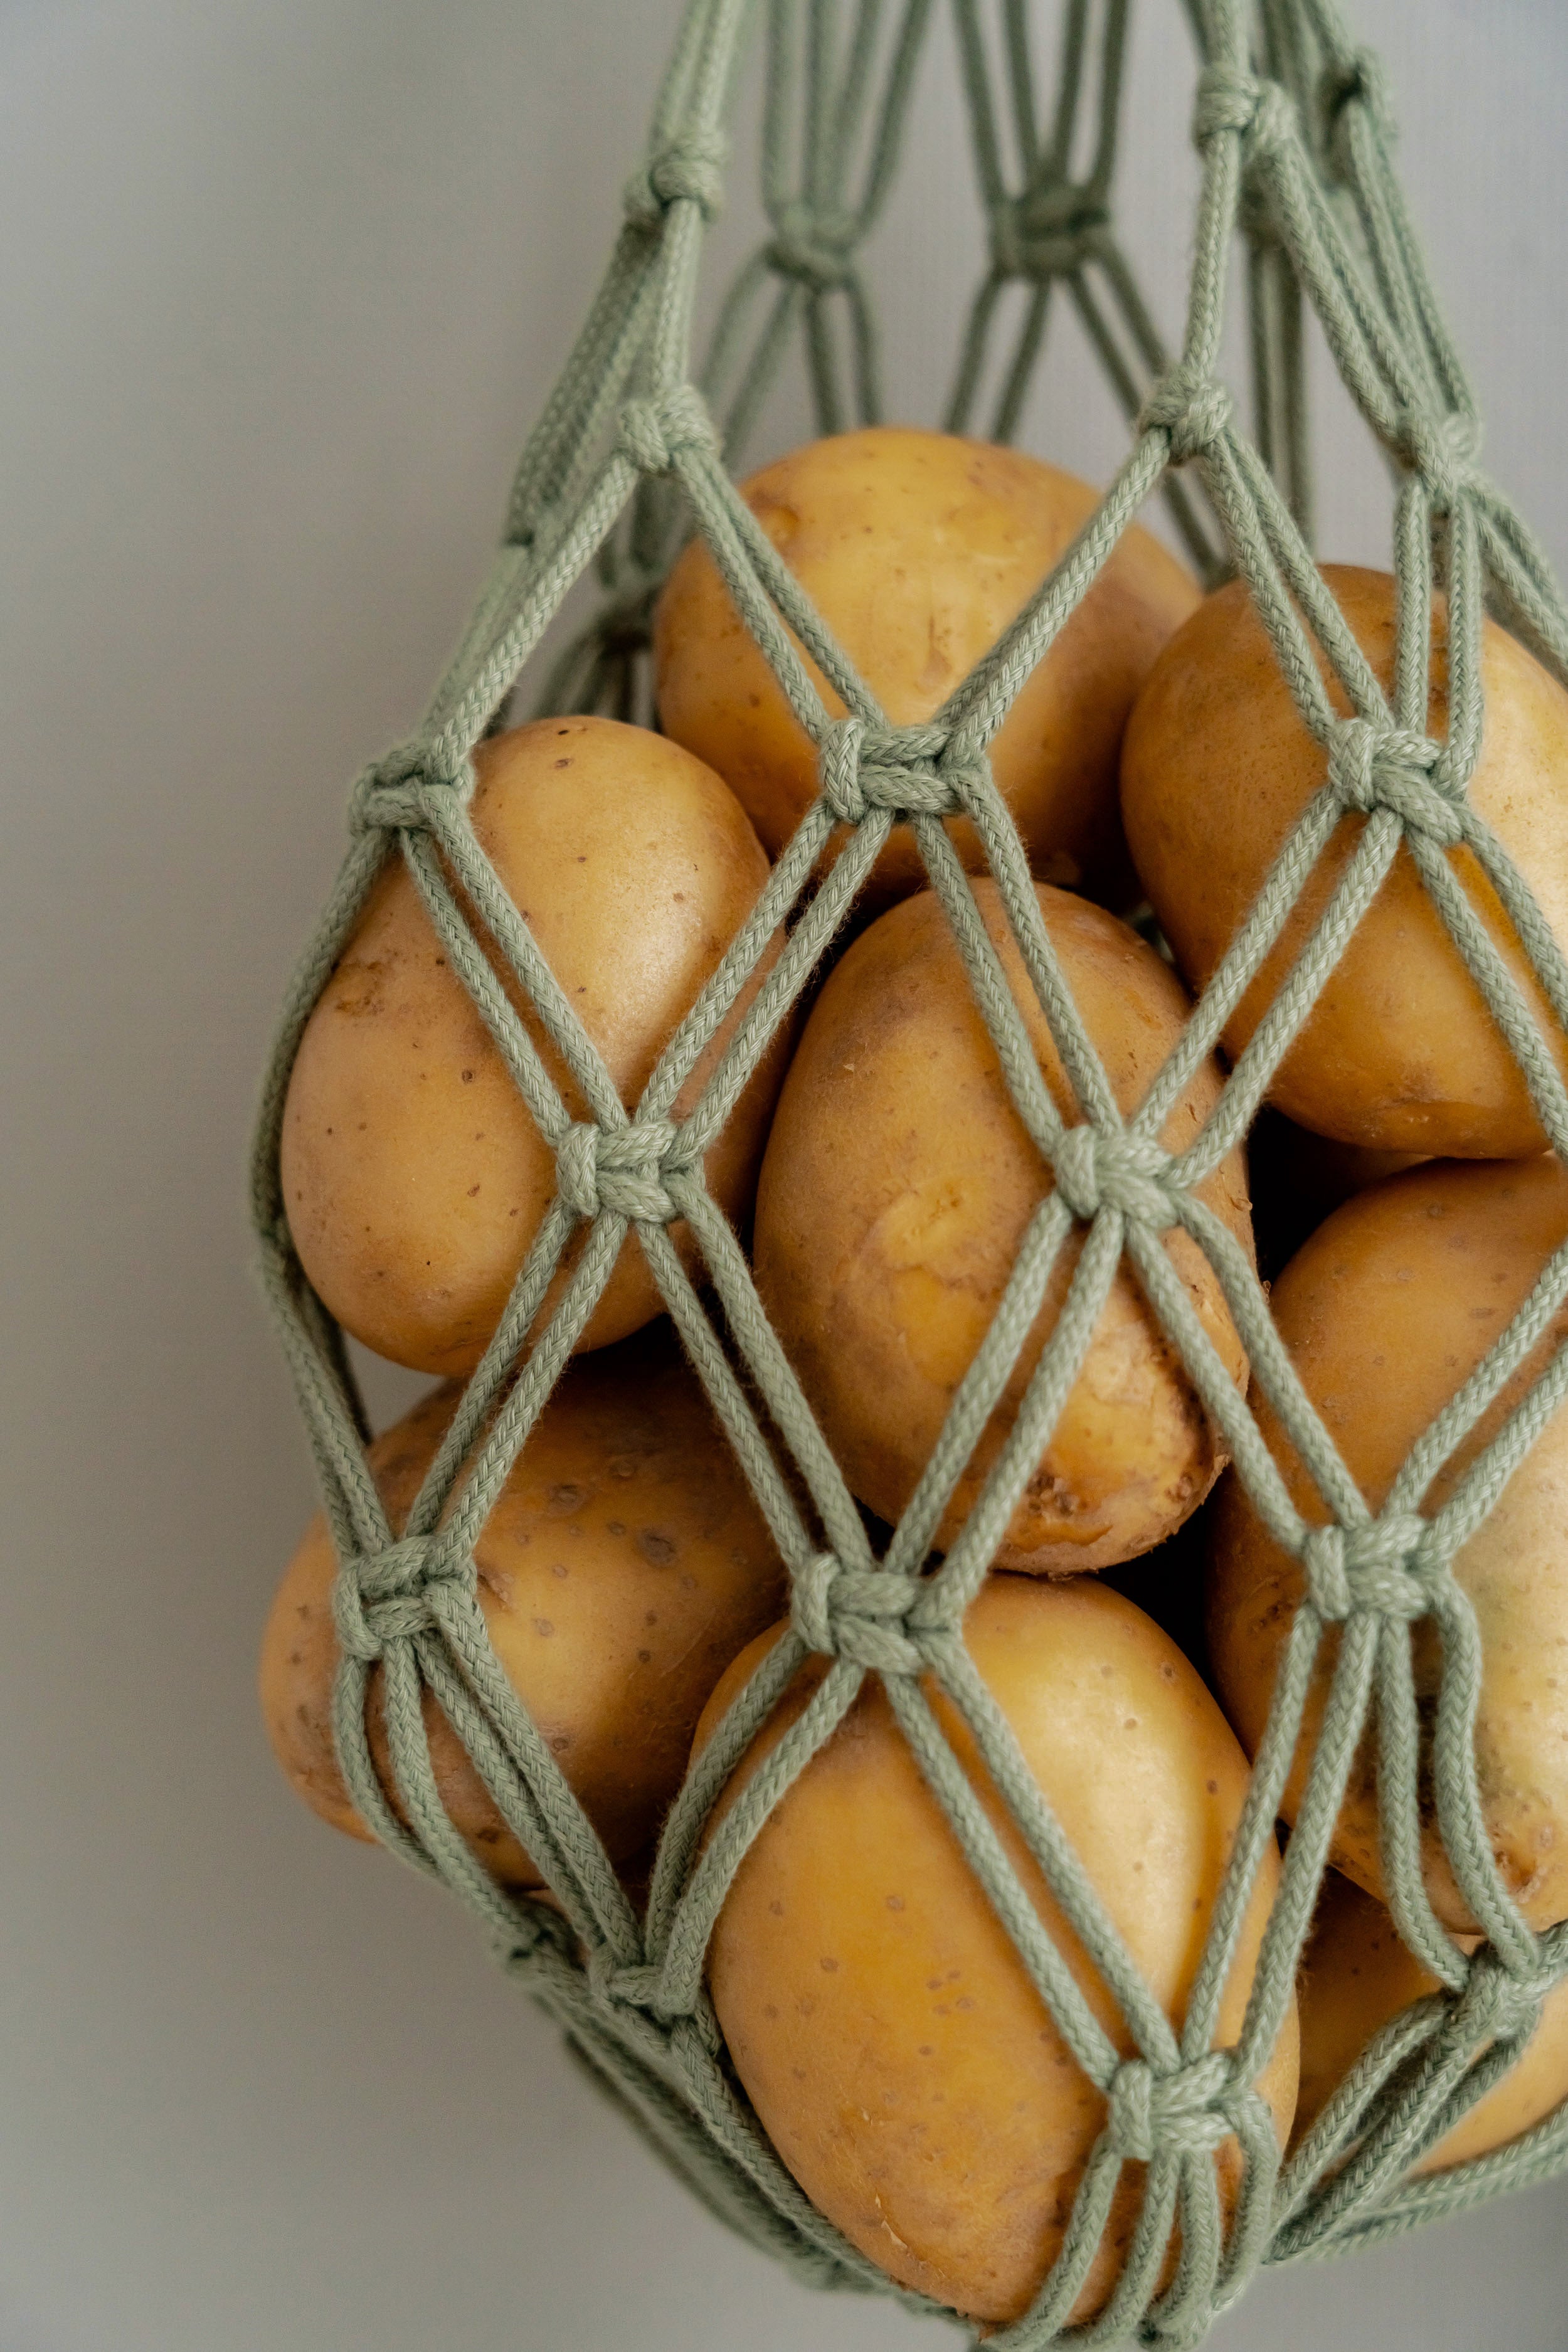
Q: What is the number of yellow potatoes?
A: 8